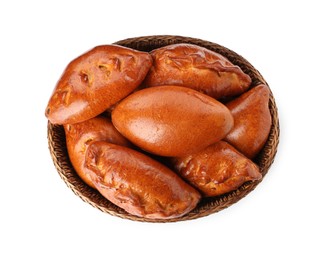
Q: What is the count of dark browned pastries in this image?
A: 7